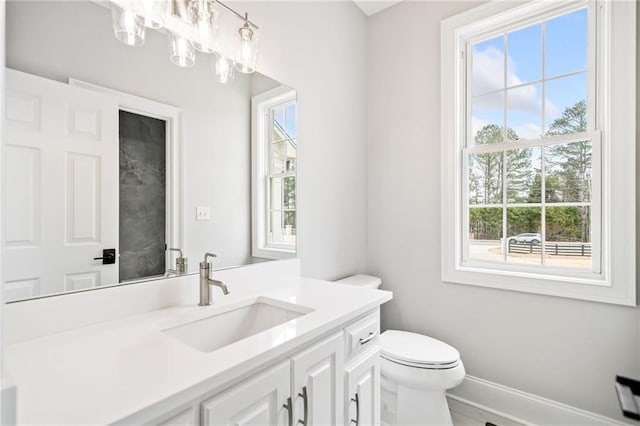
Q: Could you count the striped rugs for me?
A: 0